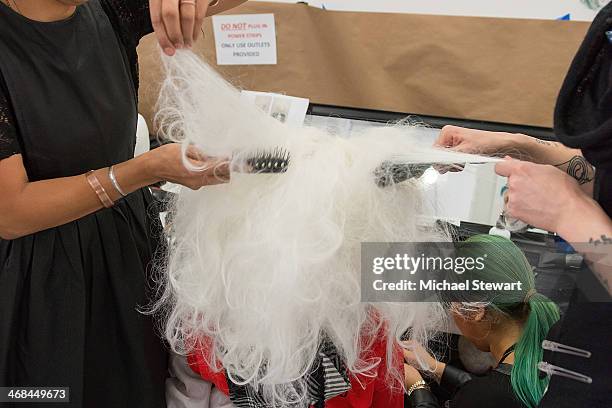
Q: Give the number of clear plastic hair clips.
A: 2